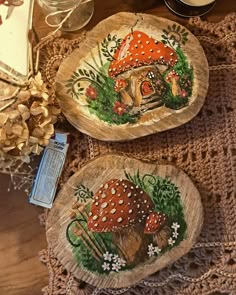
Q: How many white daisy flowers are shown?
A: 11